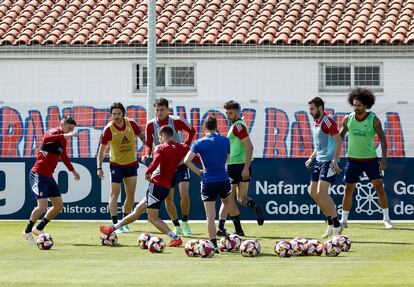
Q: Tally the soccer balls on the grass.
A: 14